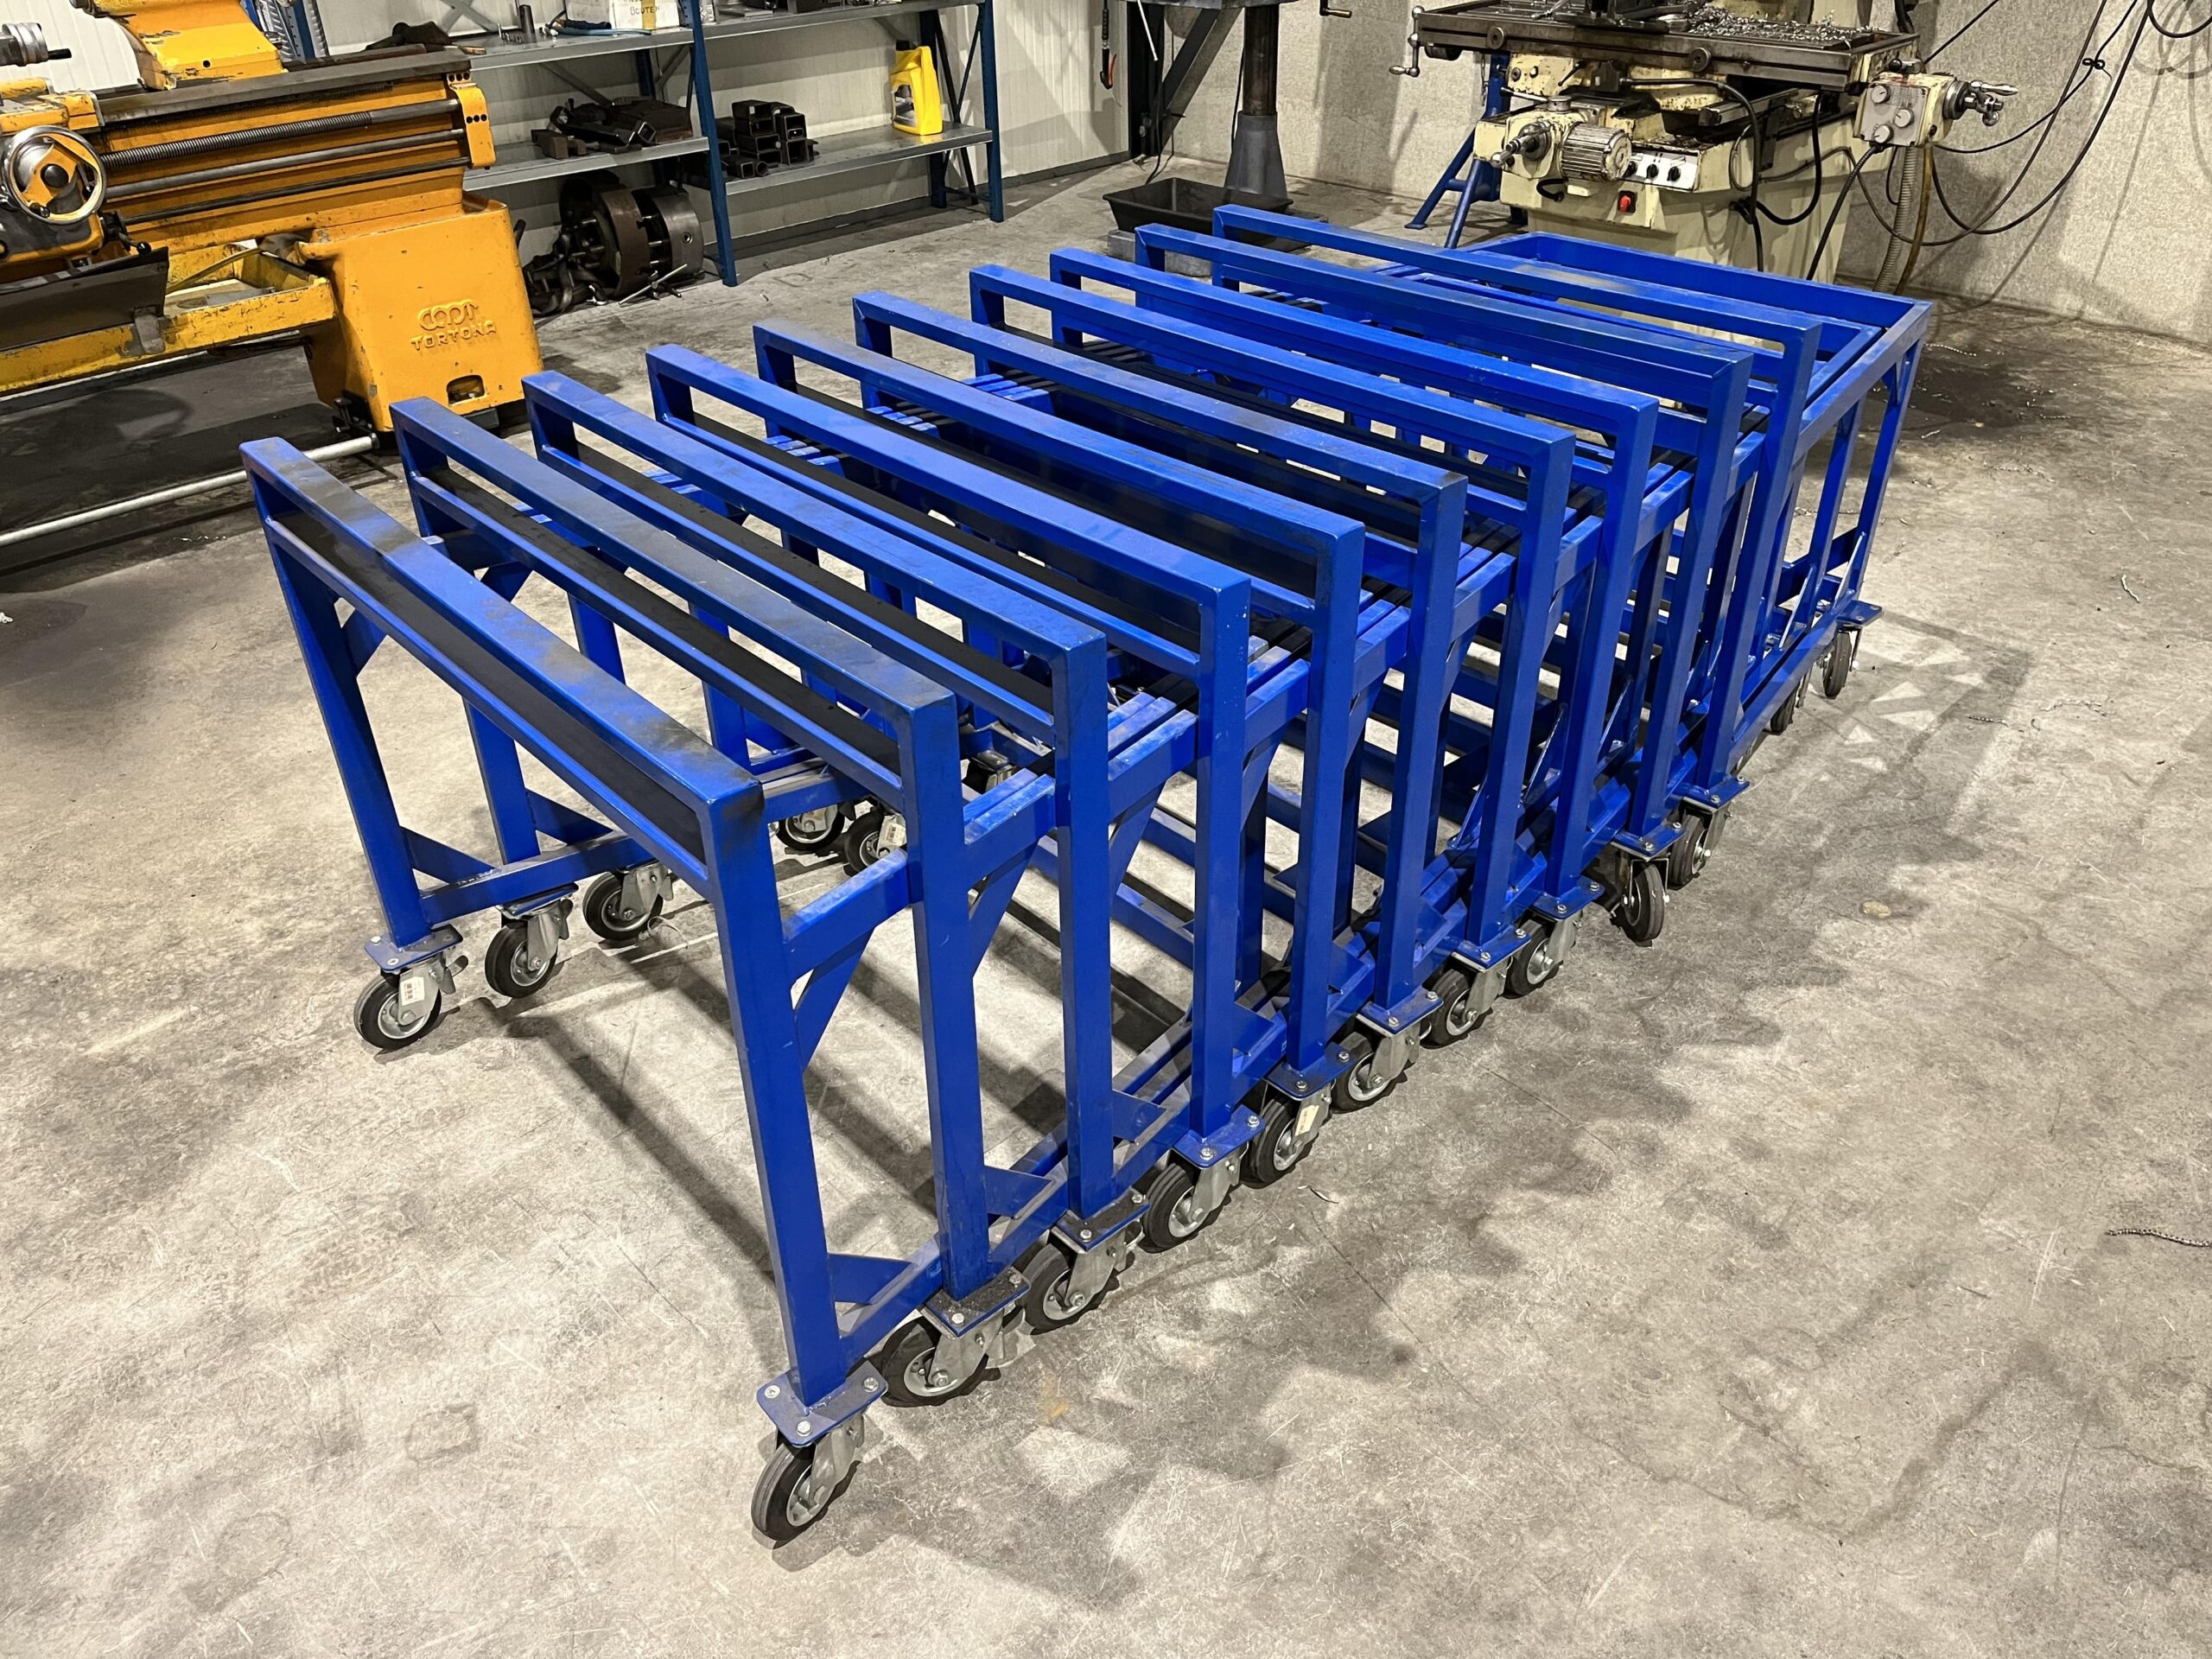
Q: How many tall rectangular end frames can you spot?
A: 10